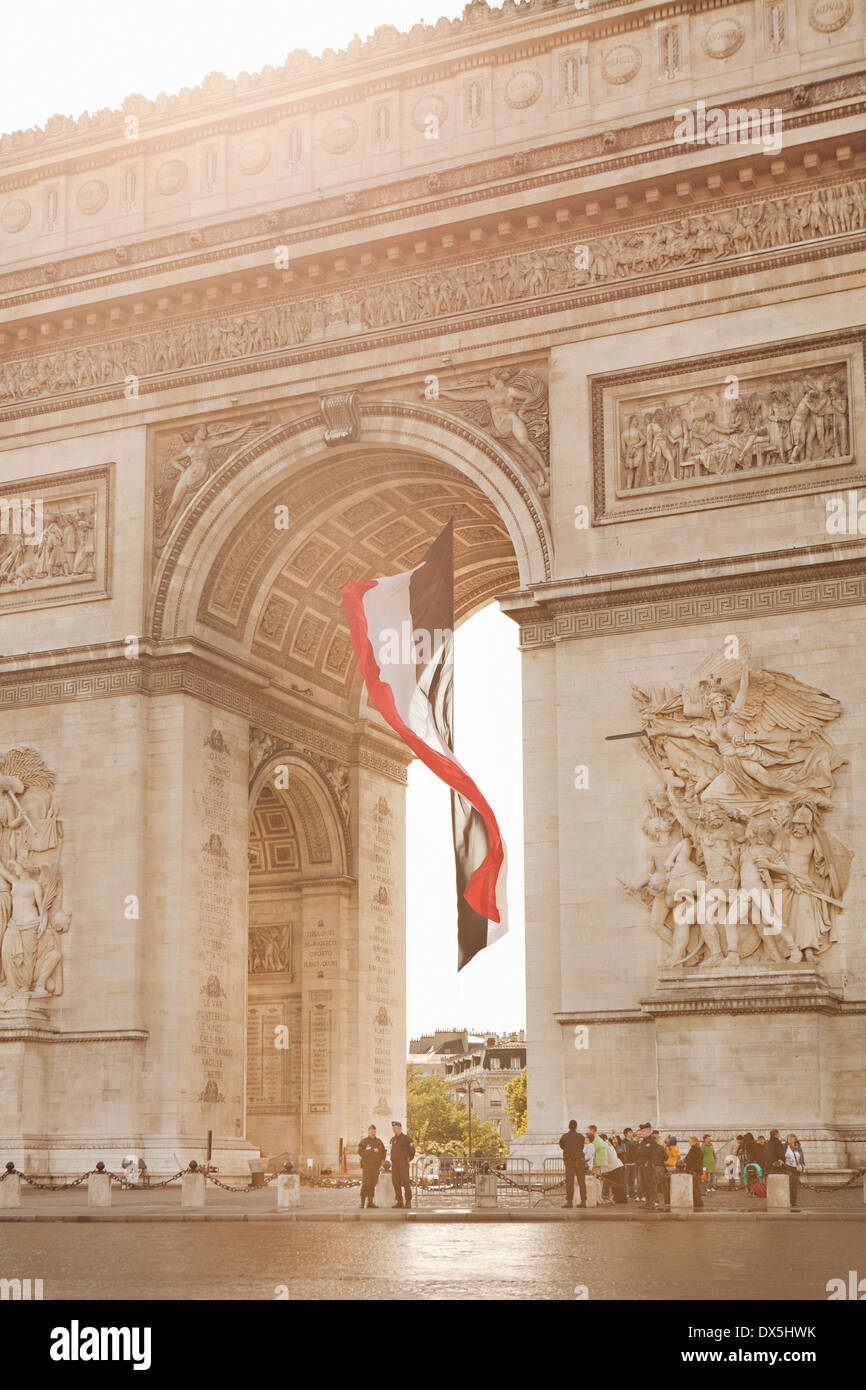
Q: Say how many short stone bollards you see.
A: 9